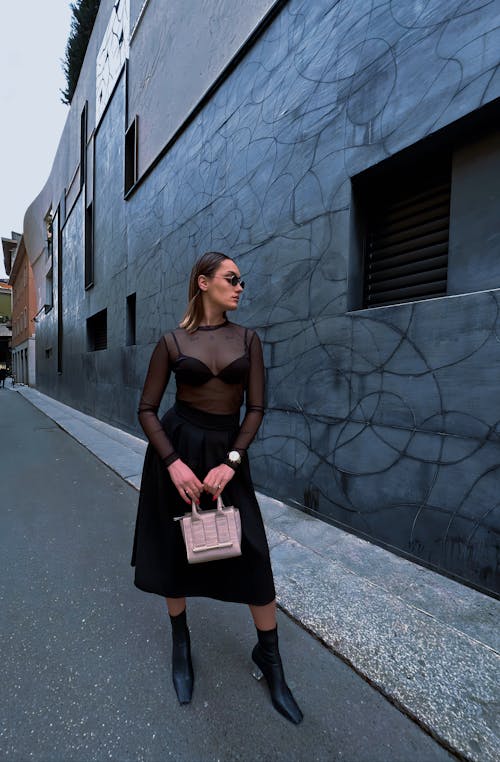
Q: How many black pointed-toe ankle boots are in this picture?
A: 2